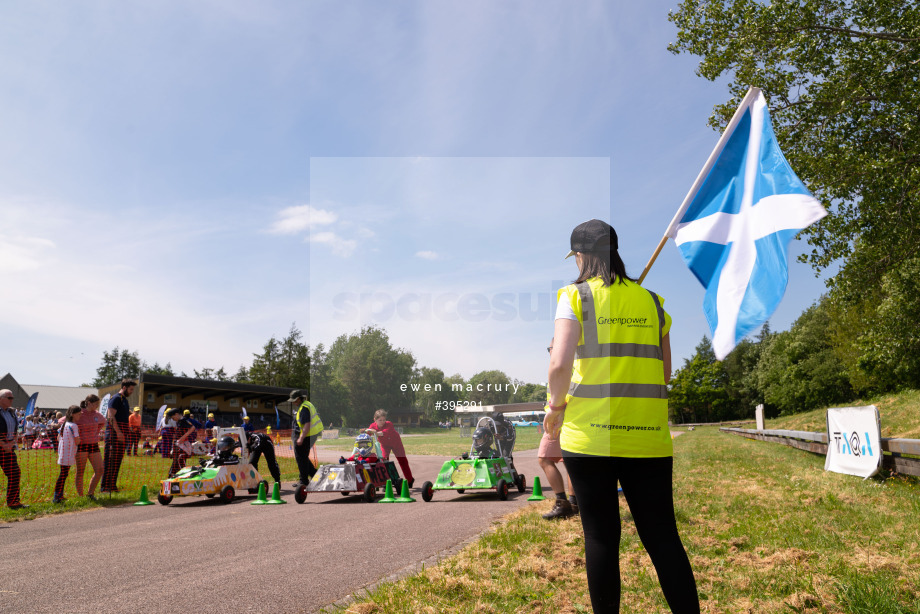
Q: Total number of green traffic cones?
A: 6